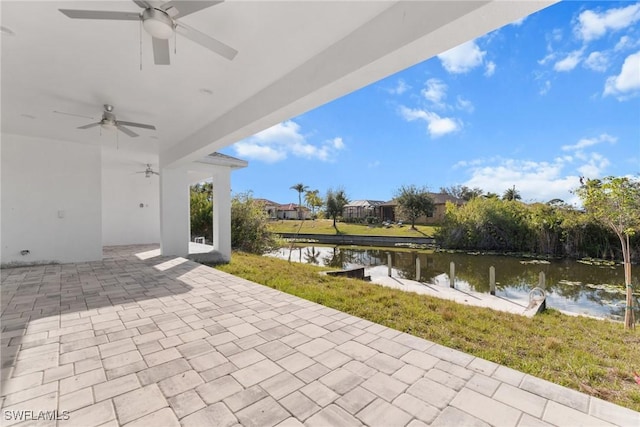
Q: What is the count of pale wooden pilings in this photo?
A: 5